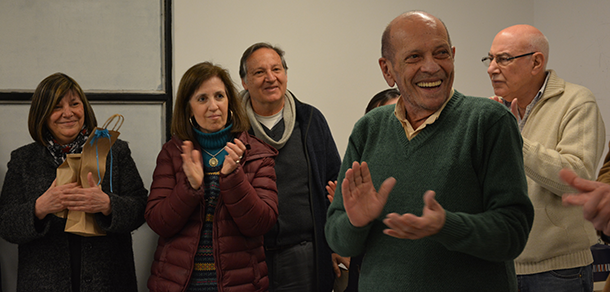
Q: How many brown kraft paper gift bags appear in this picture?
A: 2